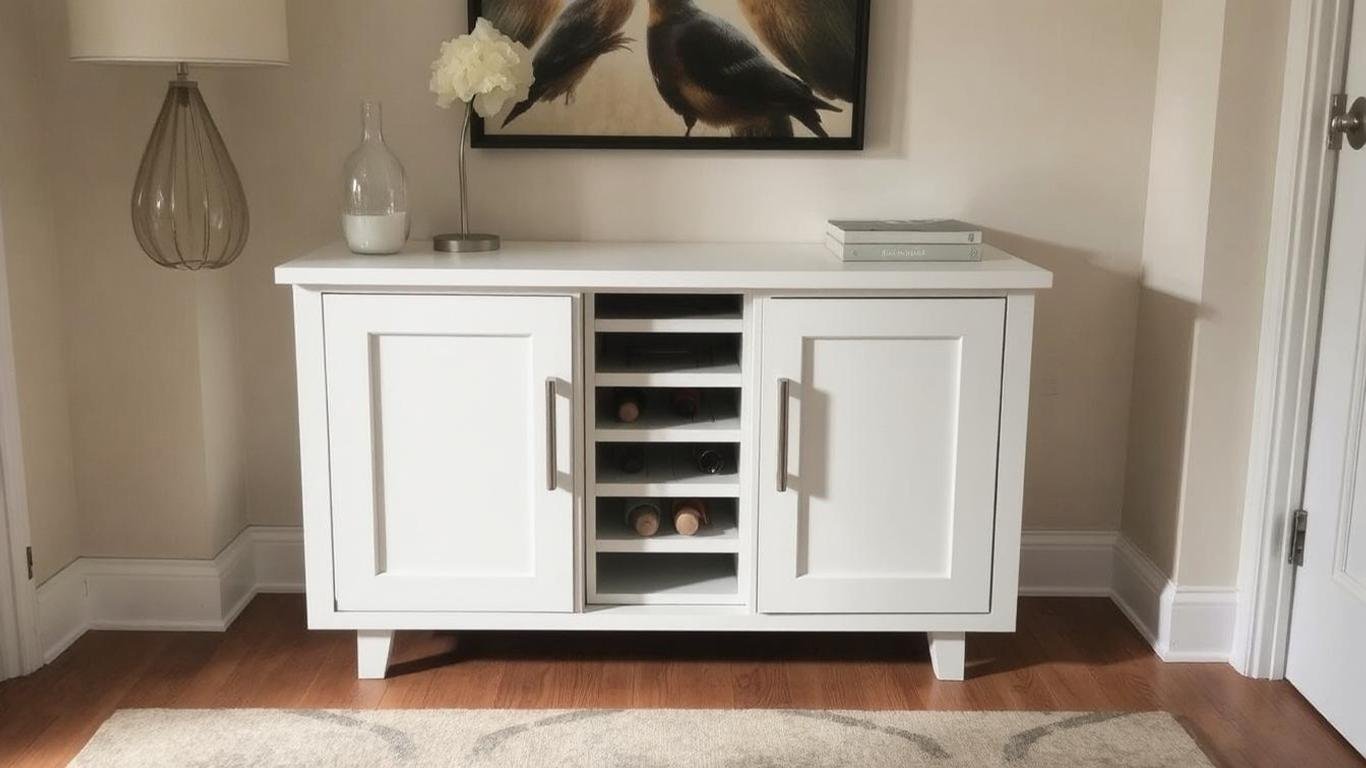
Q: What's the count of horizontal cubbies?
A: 6